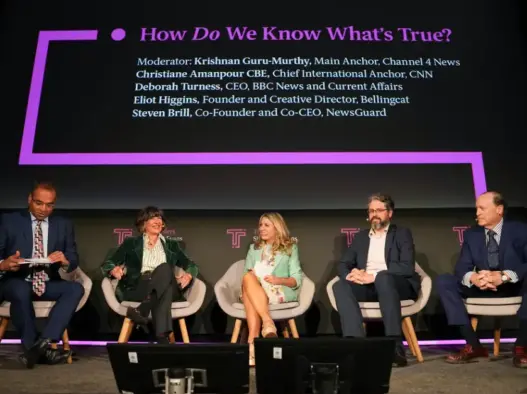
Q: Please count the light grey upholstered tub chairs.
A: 5